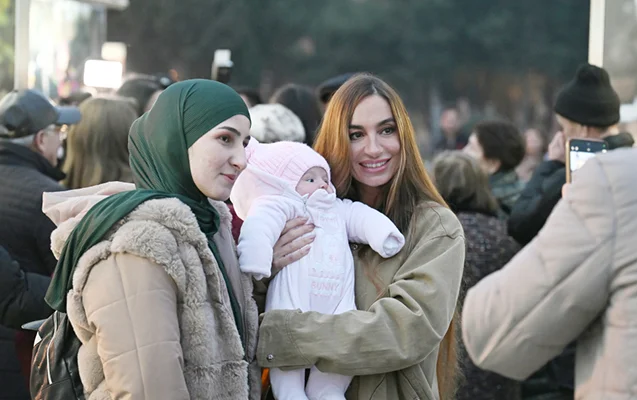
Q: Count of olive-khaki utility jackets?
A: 1